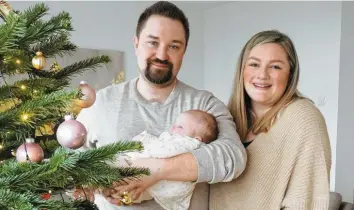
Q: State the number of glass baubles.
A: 4